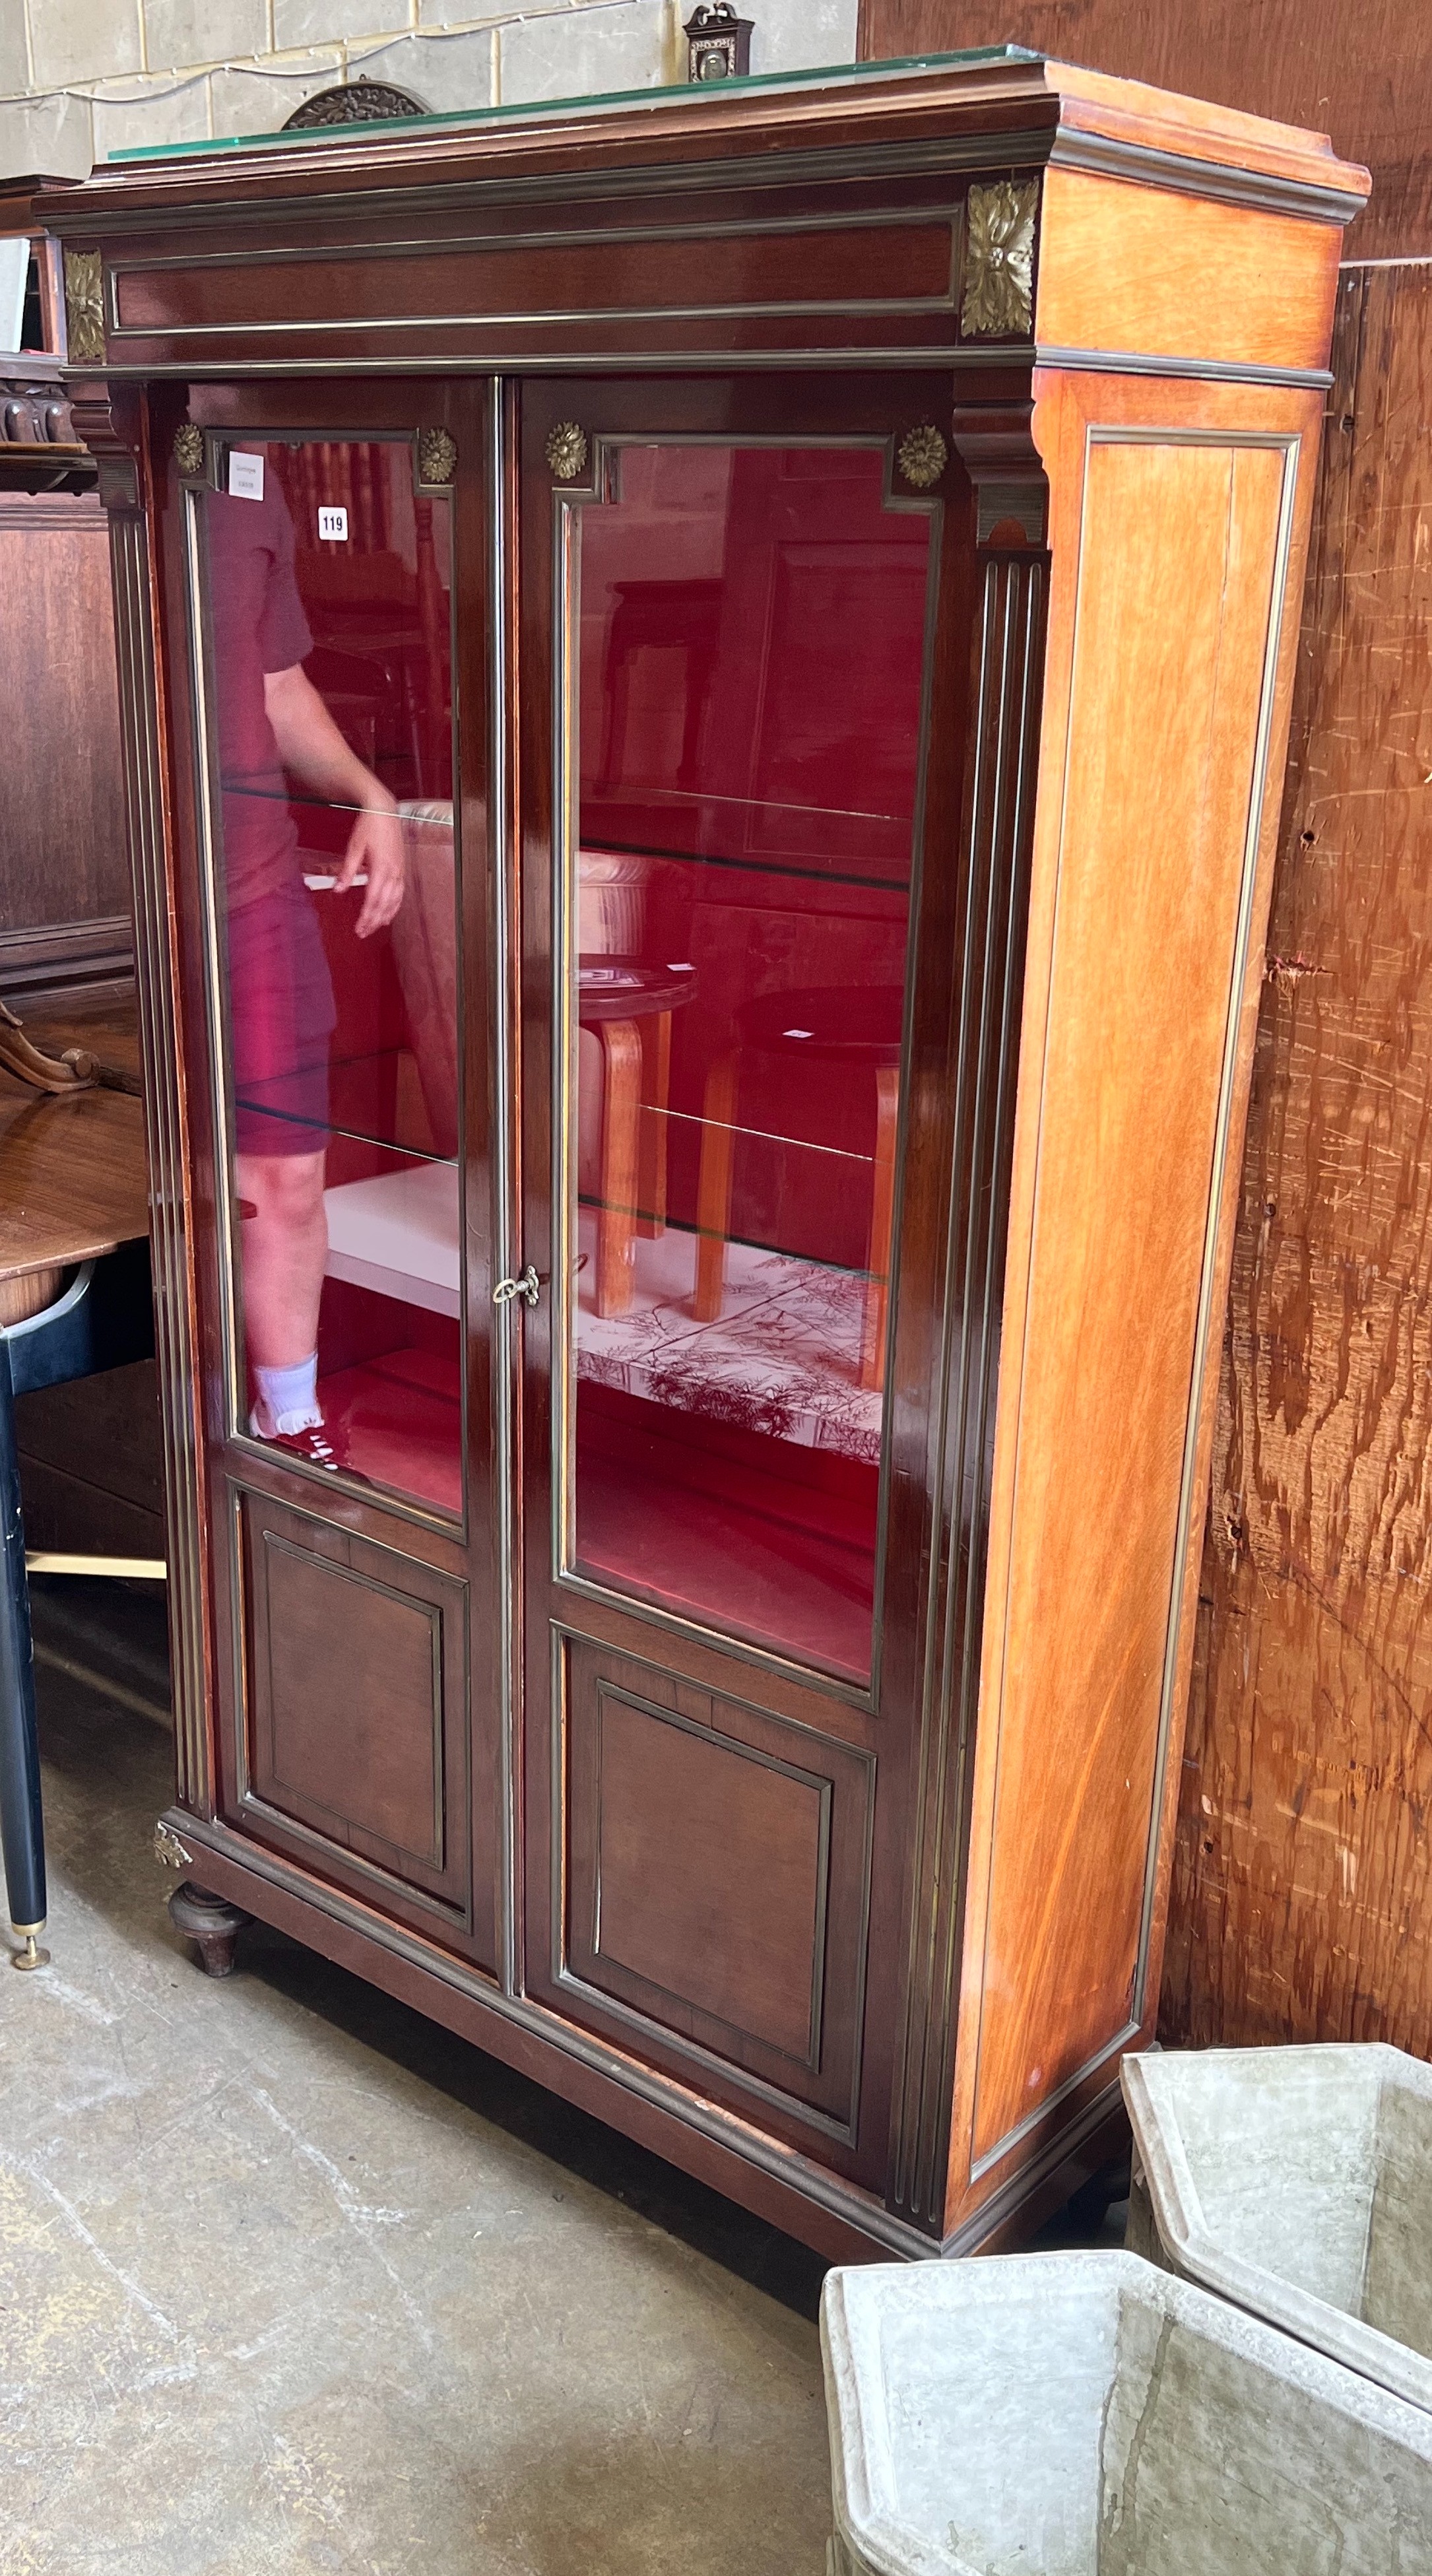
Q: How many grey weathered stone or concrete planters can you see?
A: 2